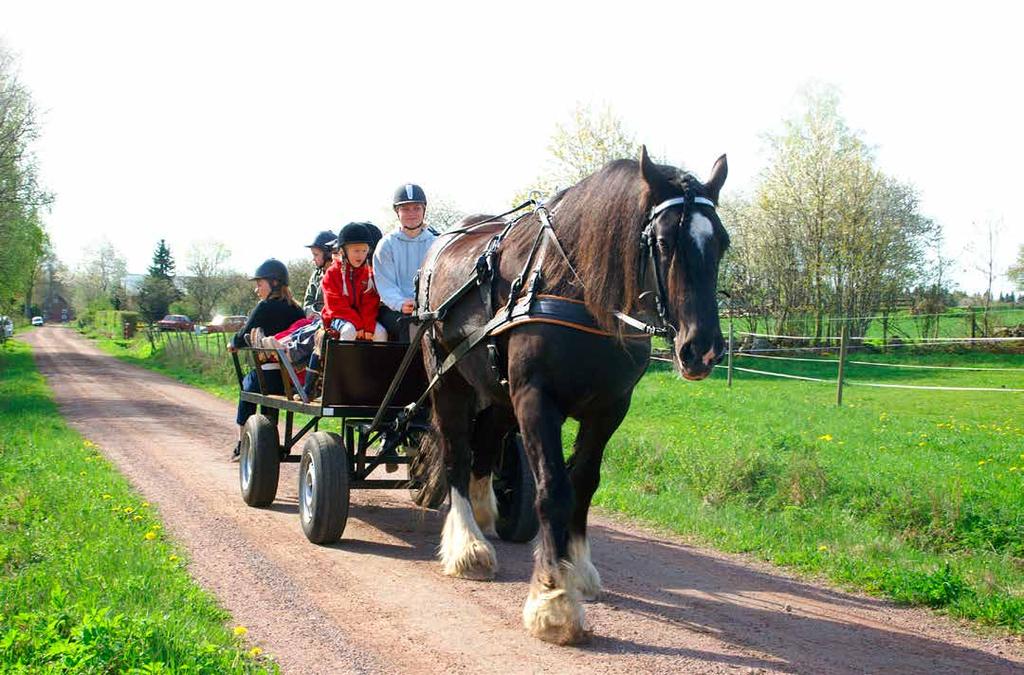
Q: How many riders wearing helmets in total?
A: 5